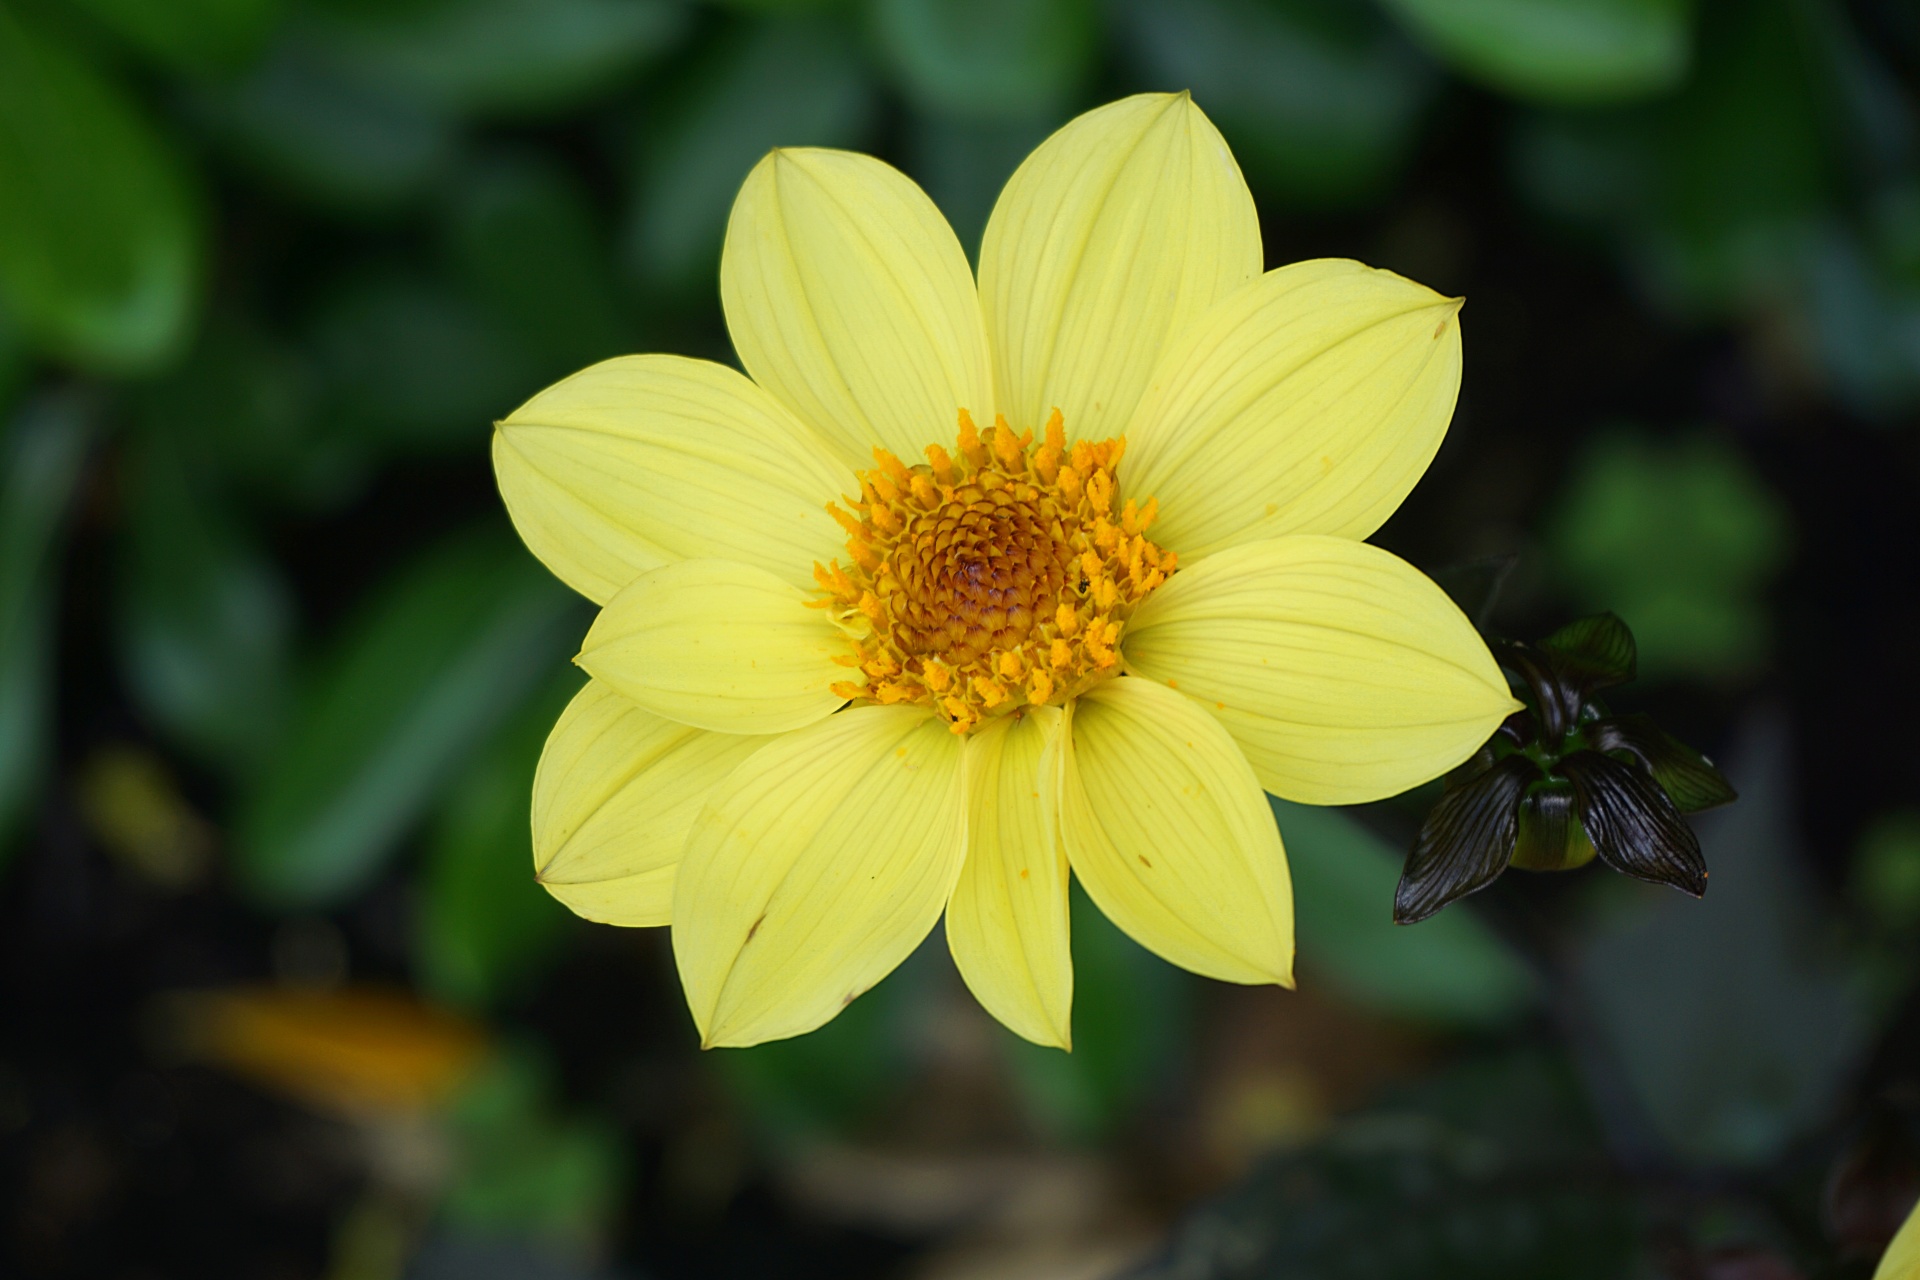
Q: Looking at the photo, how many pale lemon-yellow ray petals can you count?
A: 10